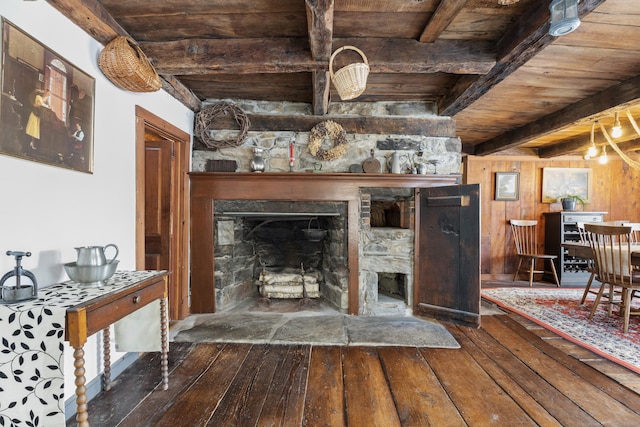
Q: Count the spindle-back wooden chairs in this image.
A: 4